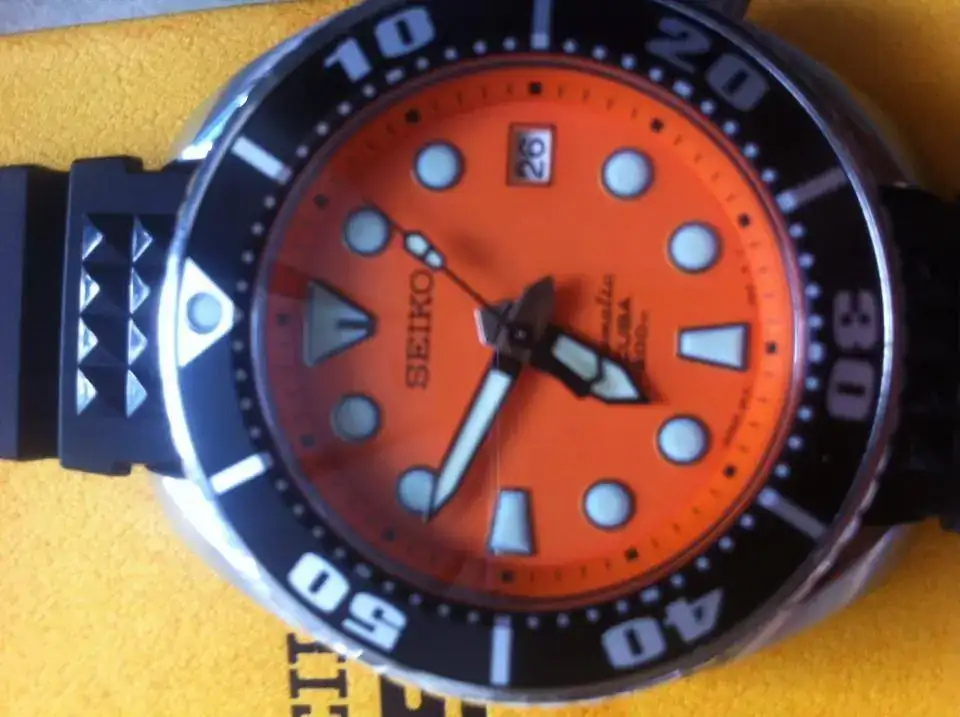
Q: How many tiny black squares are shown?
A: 12